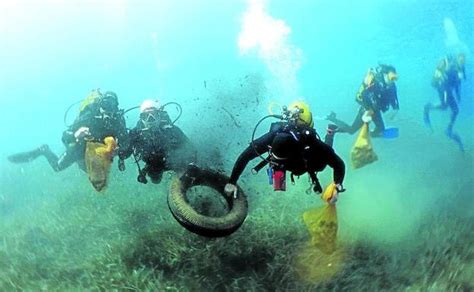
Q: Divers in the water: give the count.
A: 5